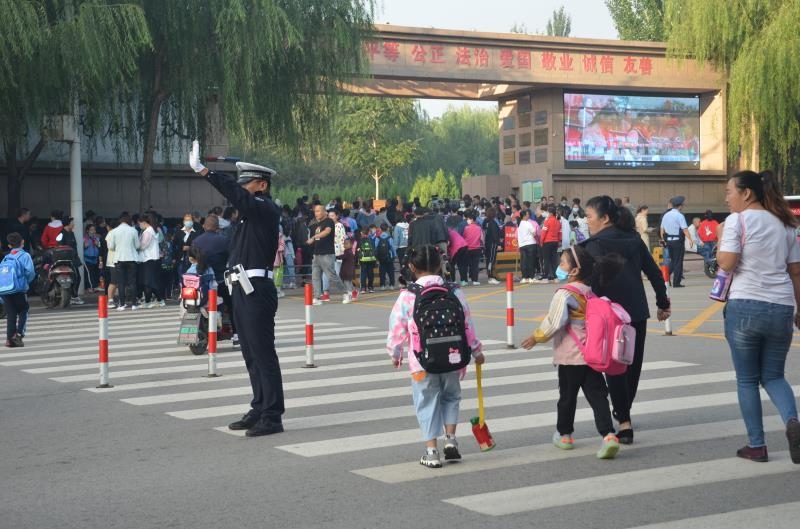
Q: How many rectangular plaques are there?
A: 10